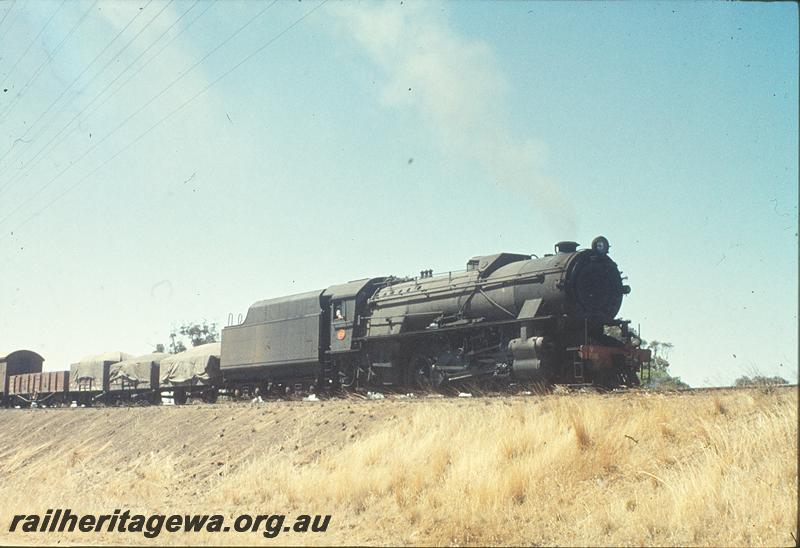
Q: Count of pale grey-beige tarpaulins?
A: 3